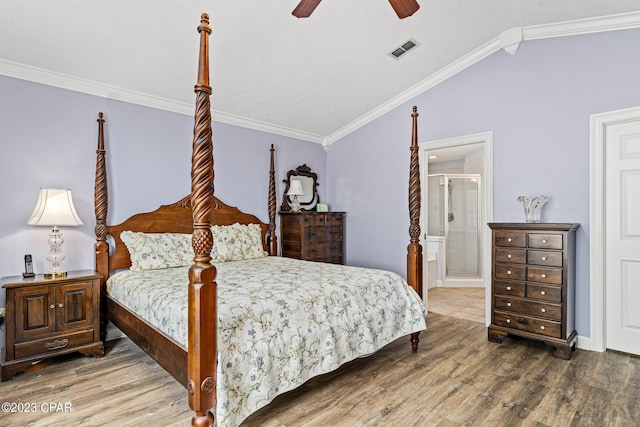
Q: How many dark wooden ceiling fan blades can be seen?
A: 2